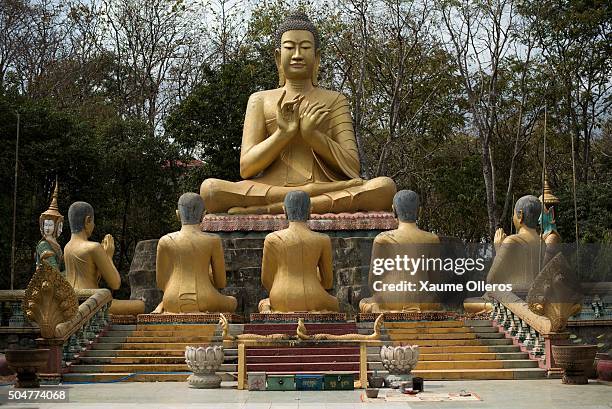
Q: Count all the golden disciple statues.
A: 5